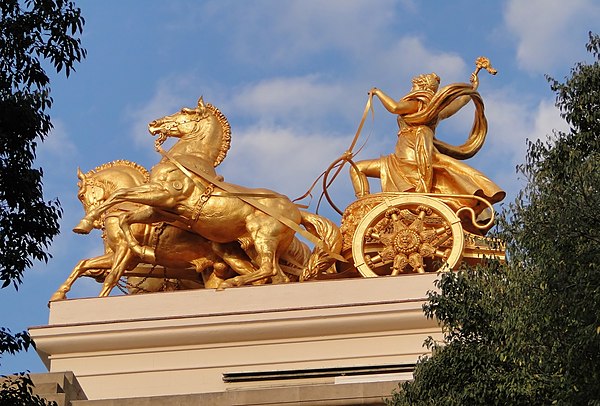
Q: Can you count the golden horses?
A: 2